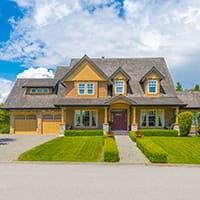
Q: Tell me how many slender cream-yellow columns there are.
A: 4